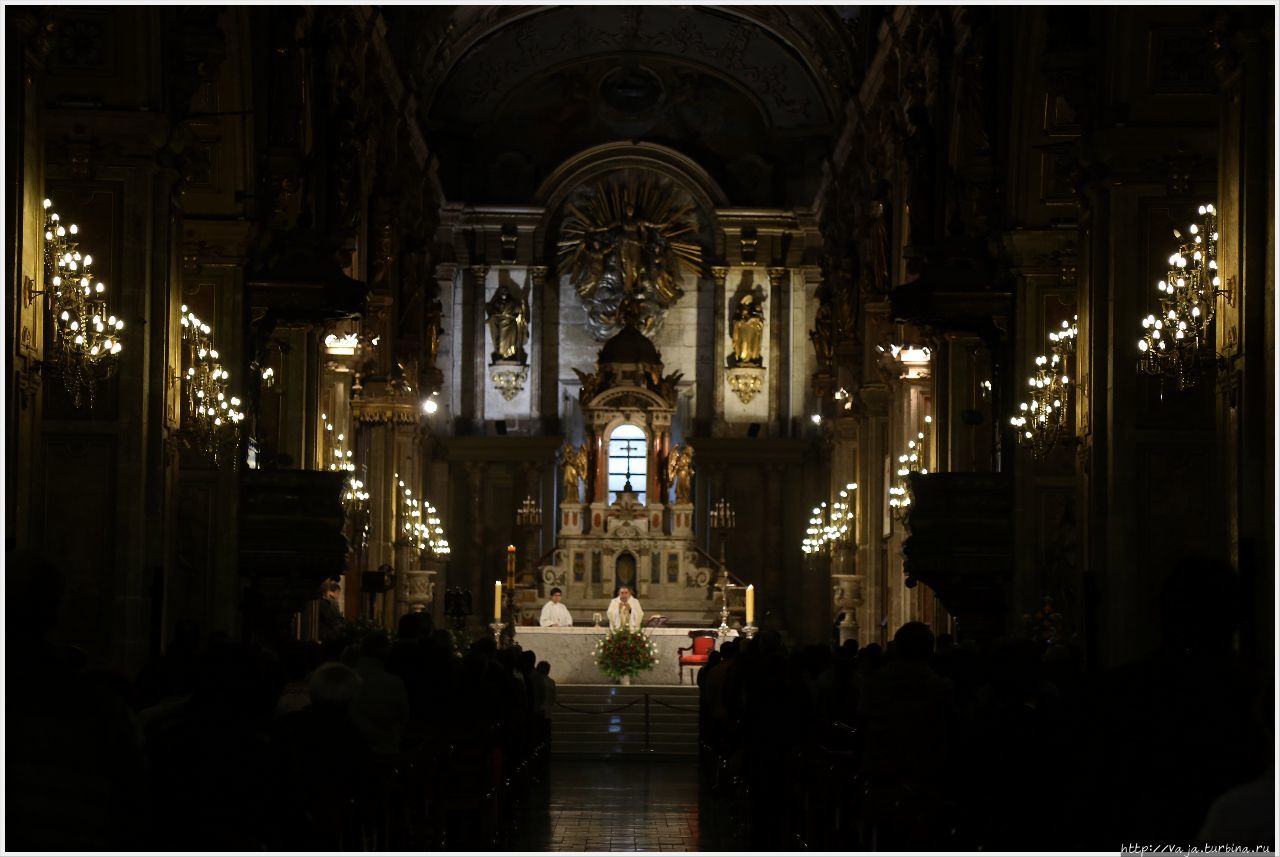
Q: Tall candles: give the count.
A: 3